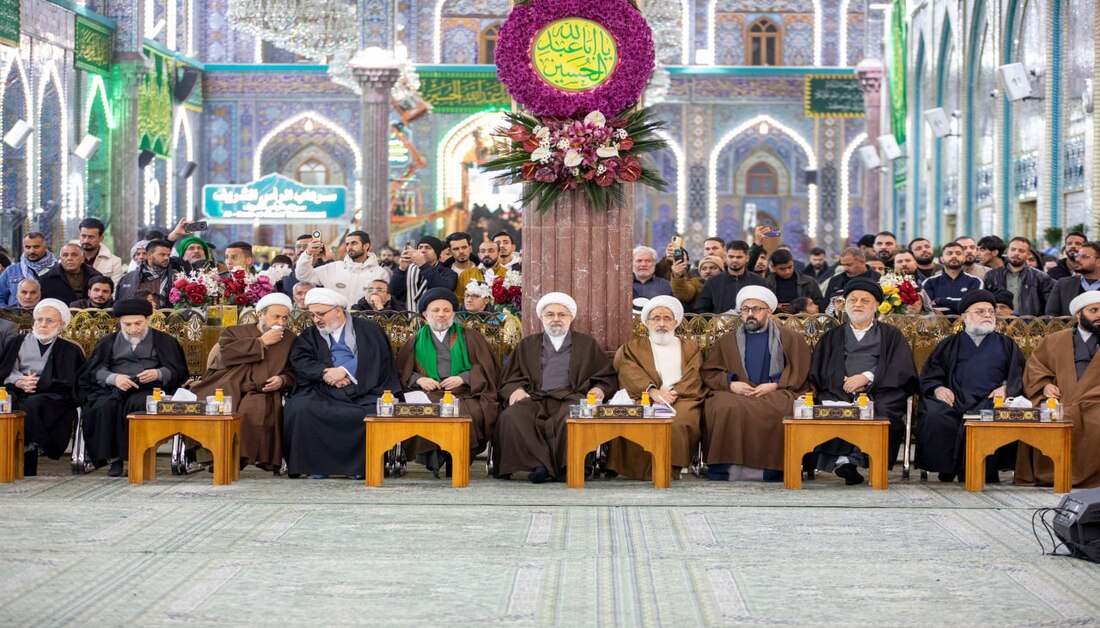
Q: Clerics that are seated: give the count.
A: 11